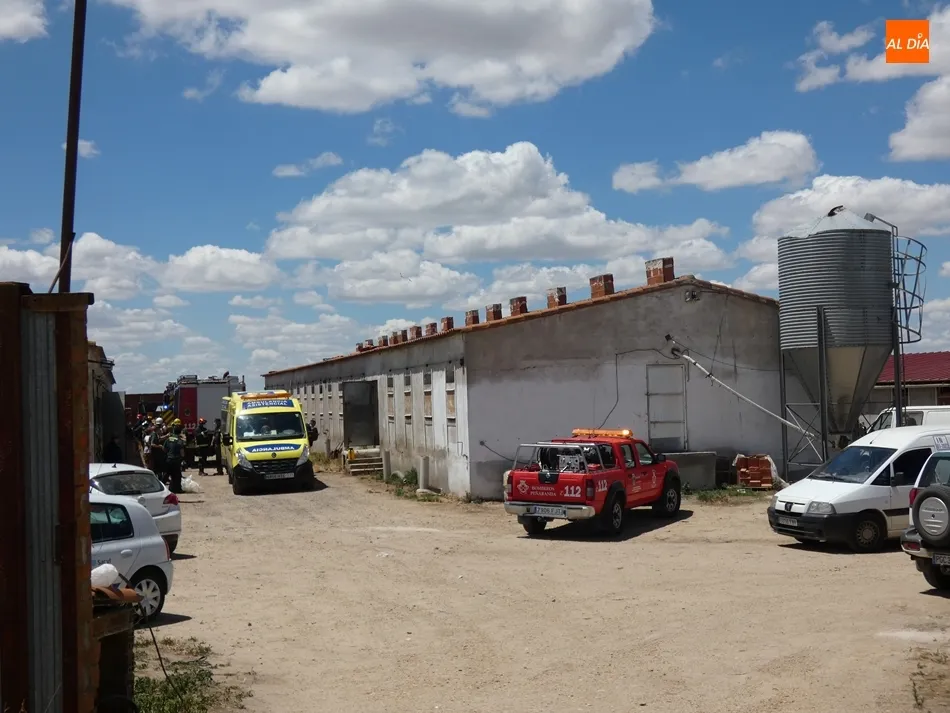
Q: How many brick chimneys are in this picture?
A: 14